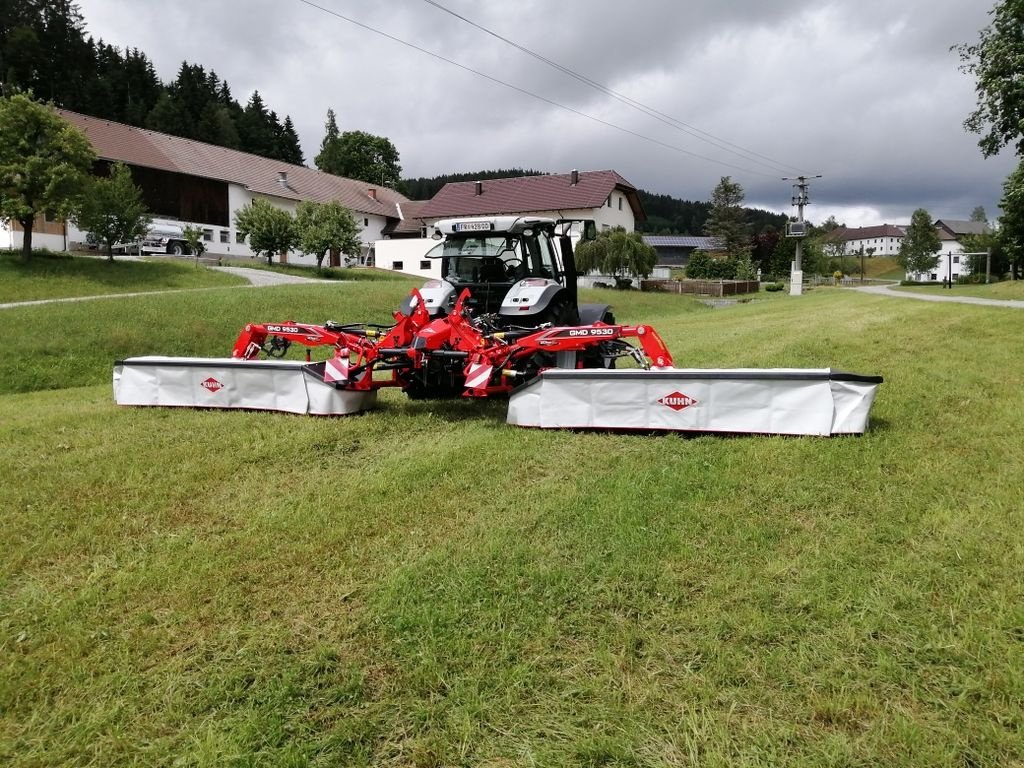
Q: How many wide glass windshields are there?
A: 1